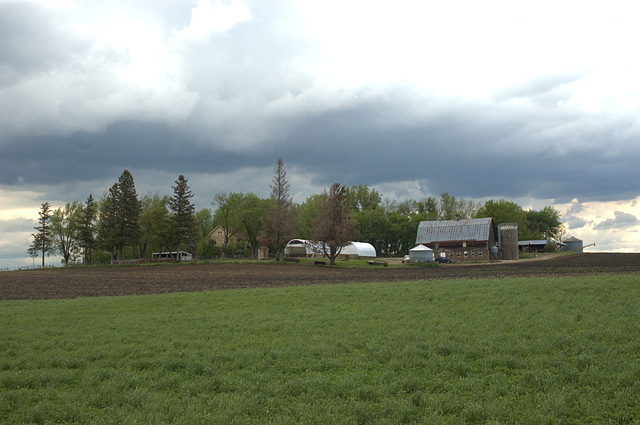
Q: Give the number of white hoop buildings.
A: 2